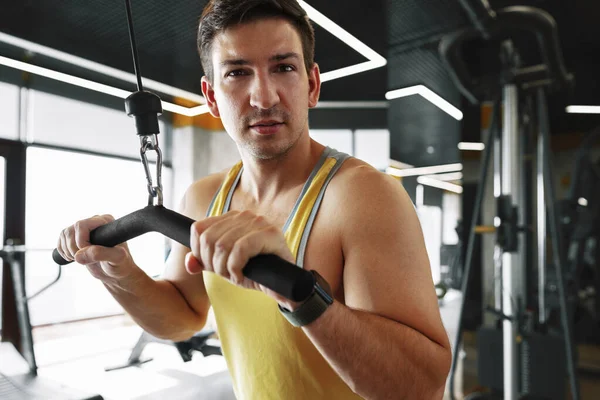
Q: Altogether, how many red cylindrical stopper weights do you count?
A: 0